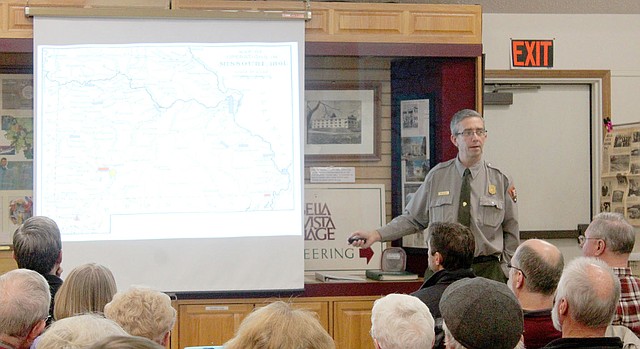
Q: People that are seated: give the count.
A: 13